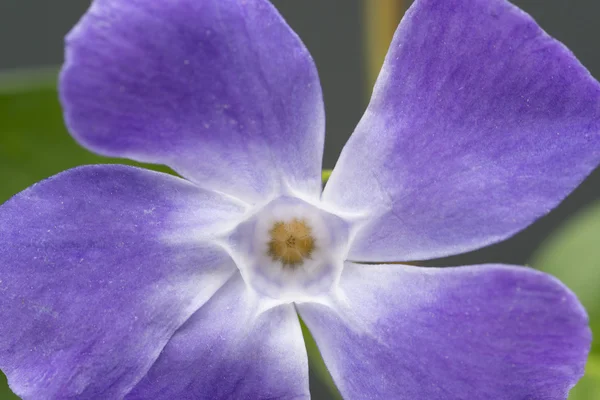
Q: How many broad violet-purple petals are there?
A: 5